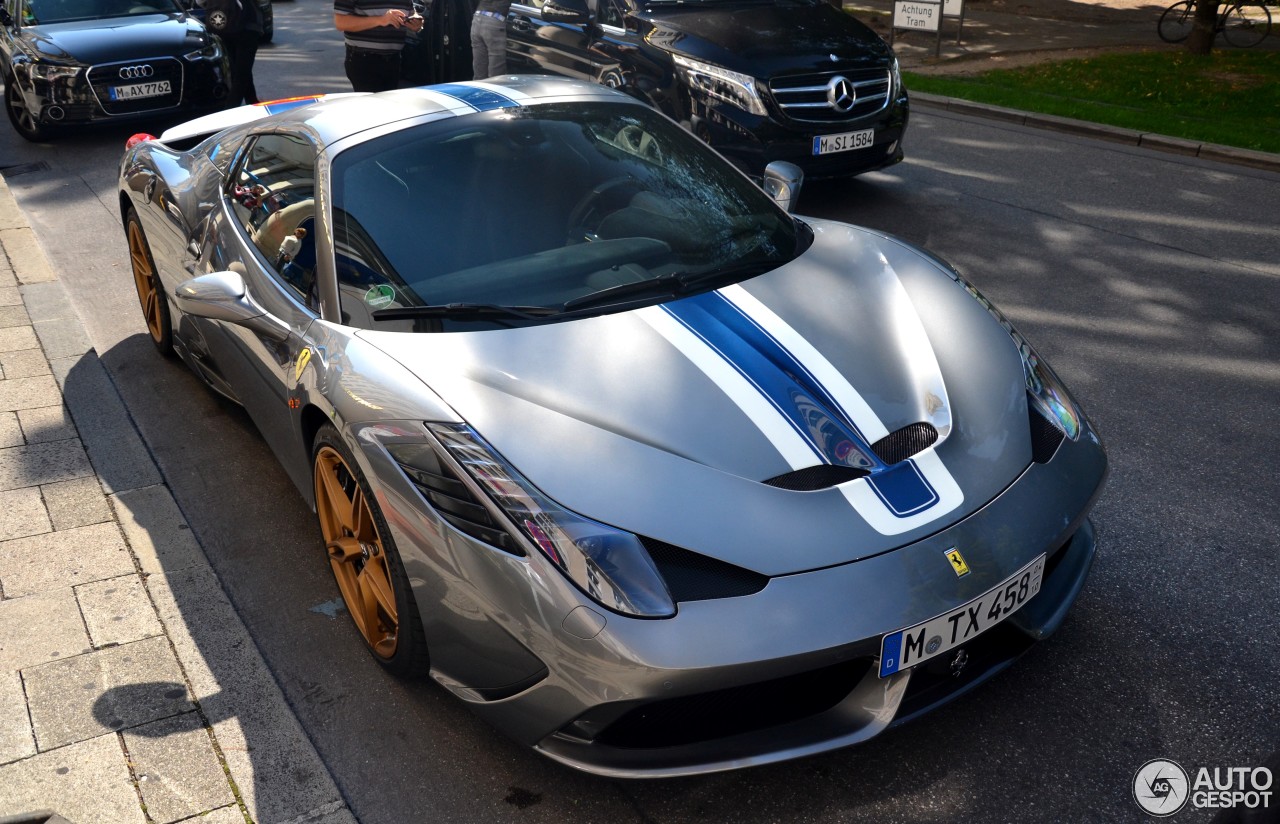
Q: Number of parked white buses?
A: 0